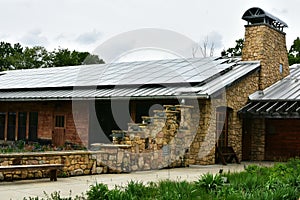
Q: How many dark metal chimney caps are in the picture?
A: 1